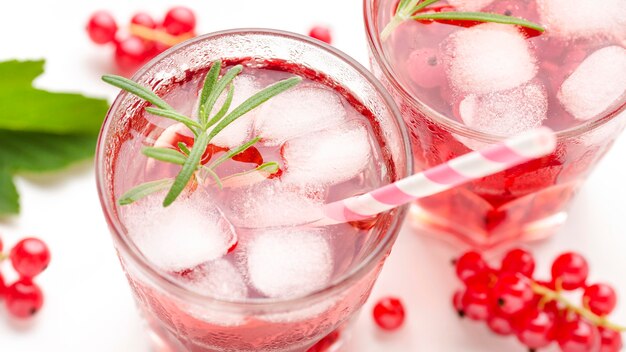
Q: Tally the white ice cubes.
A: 12